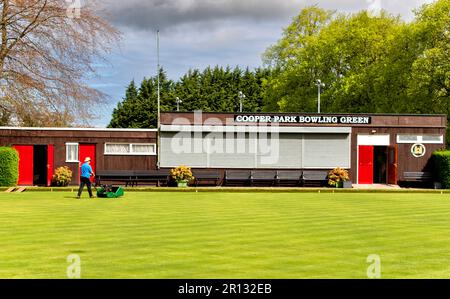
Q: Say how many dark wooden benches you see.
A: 8